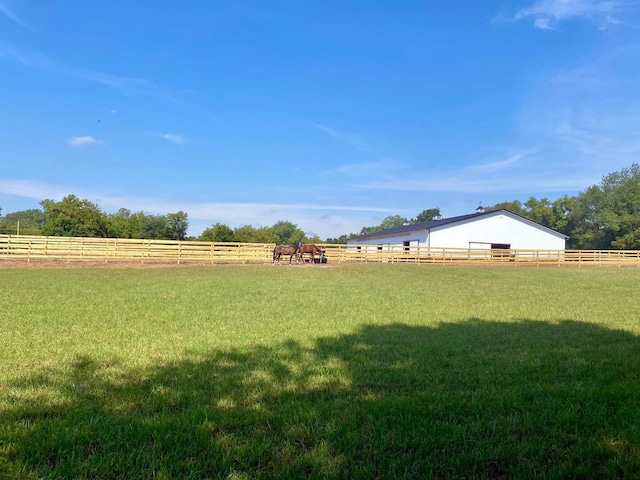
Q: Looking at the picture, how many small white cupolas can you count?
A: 3